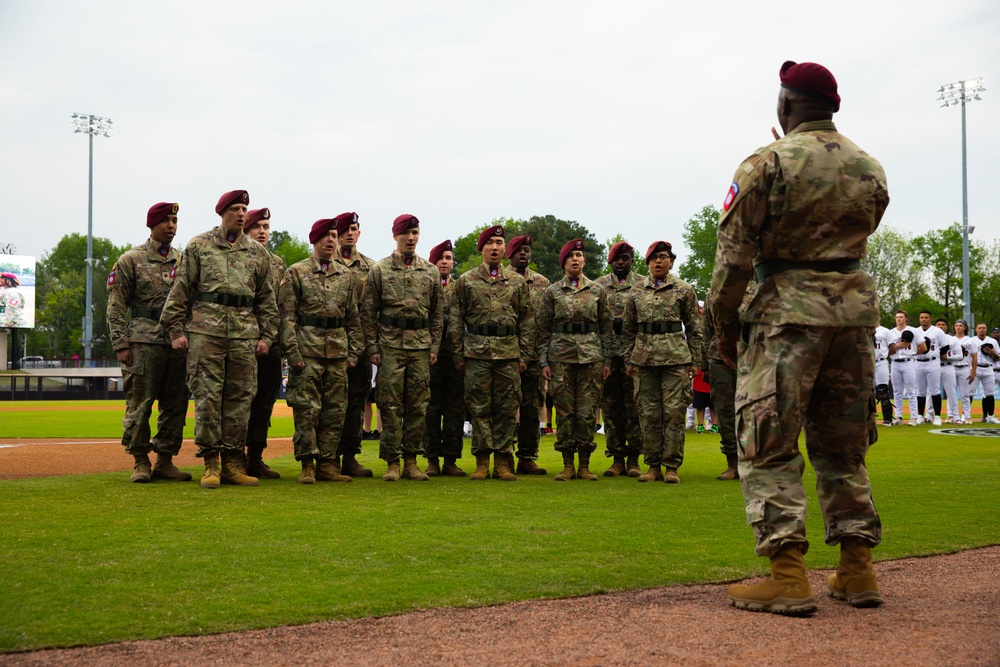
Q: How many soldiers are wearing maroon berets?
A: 13